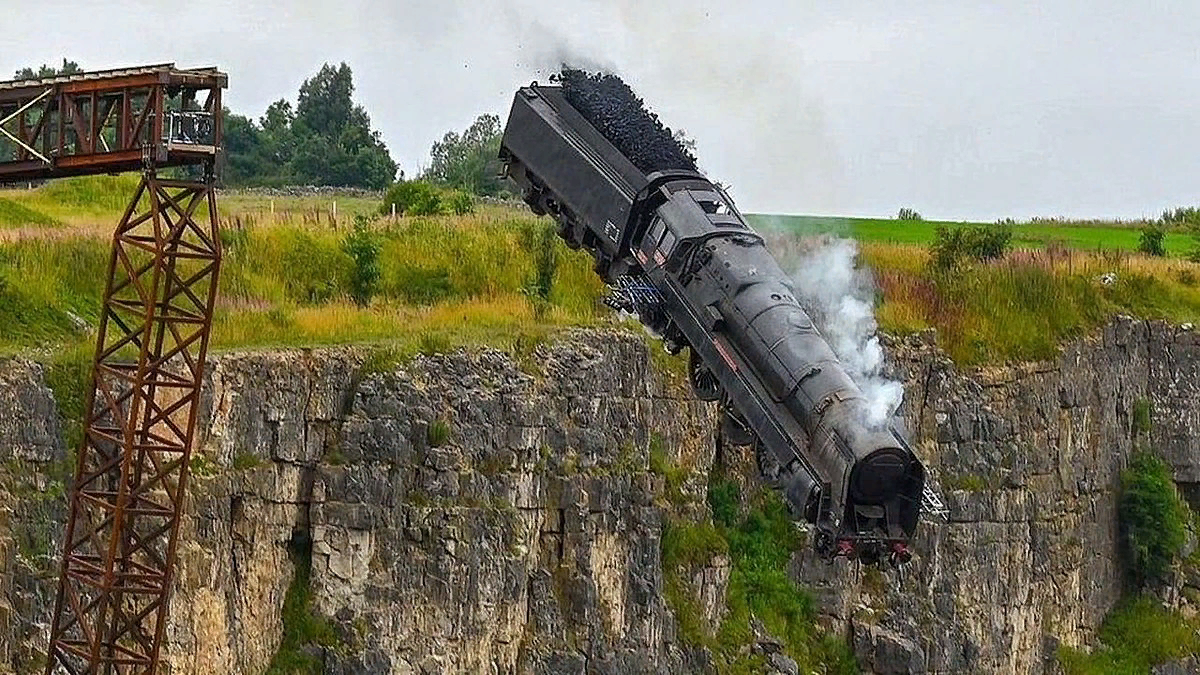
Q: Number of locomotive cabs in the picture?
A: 1